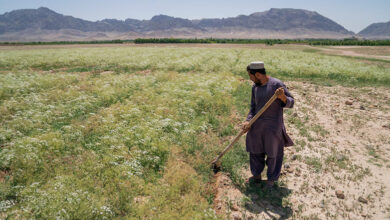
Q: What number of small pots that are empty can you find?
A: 0